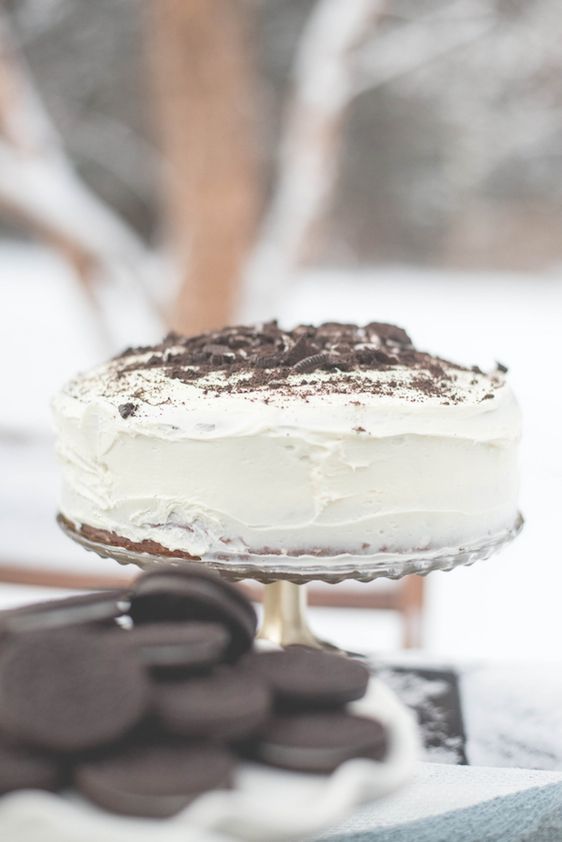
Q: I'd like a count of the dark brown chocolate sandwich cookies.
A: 9